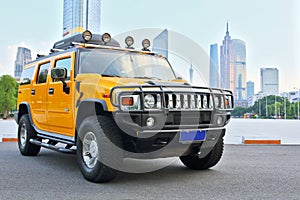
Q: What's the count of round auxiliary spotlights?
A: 4